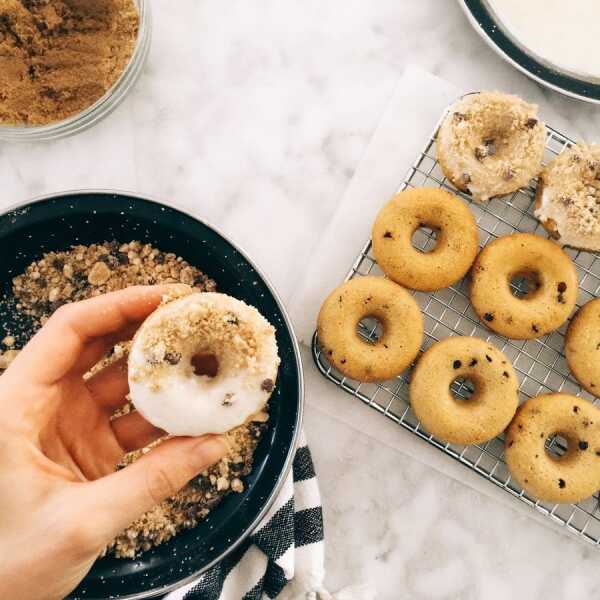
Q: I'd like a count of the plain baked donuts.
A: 6